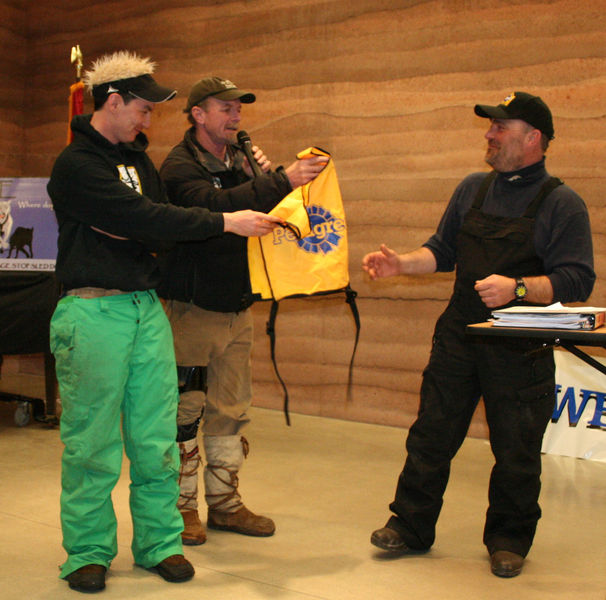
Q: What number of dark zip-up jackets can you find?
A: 1